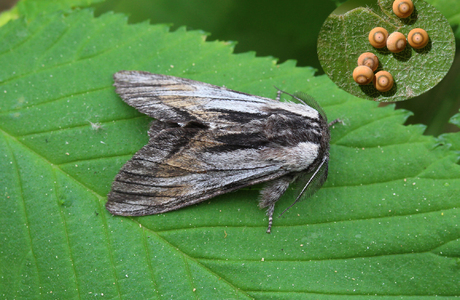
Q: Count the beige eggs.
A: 7